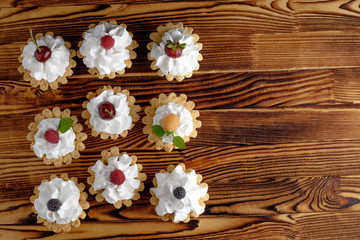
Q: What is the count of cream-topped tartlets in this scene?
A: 9